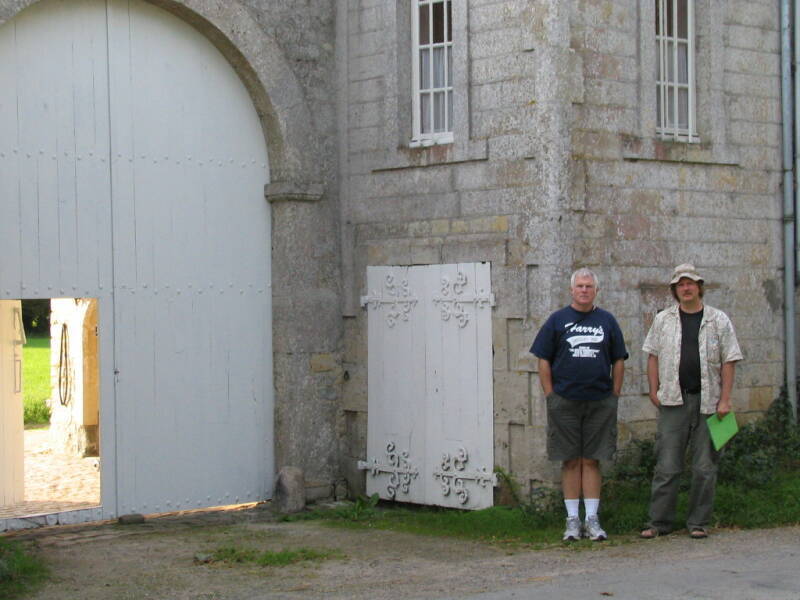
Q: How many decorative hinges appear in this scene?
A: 4